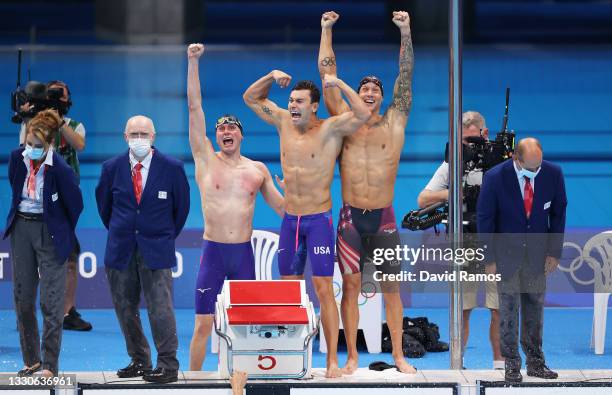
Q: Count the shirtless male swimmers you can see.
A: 3